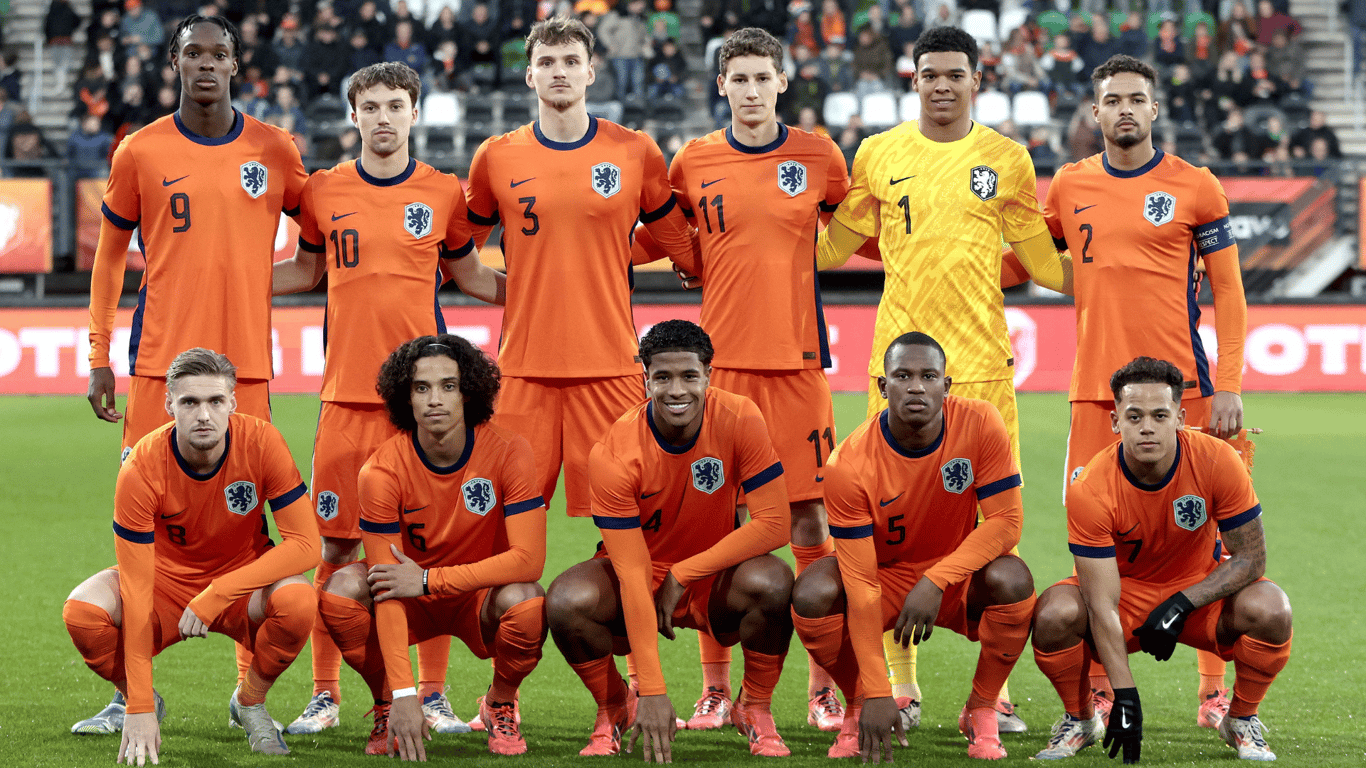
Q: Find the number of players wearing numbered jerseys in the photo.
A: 11